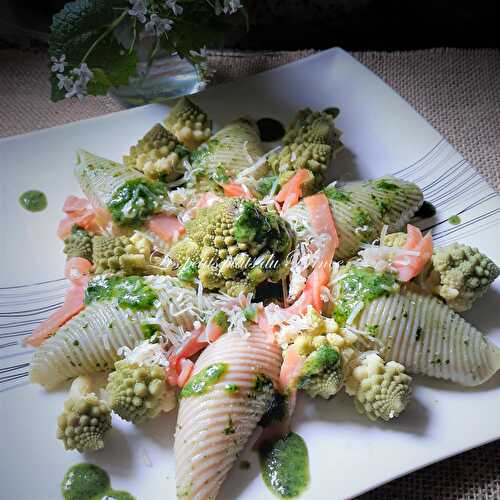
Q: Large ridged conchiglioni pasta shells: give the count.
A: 6